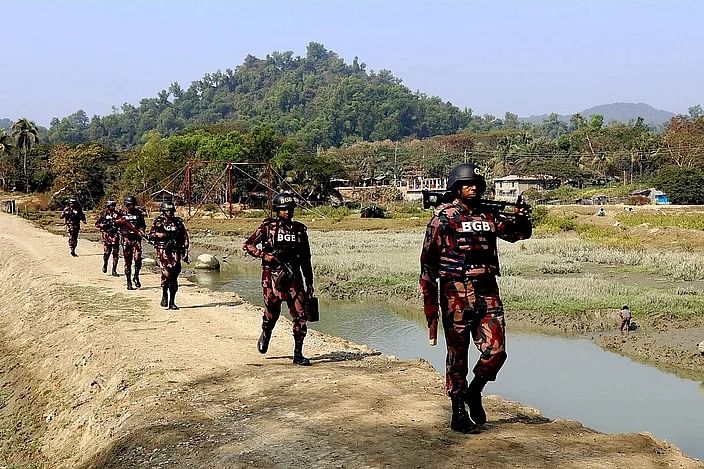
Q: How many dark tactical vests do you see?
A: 6